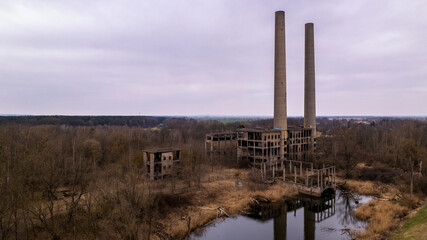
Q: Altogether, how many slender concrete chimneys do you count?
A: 2